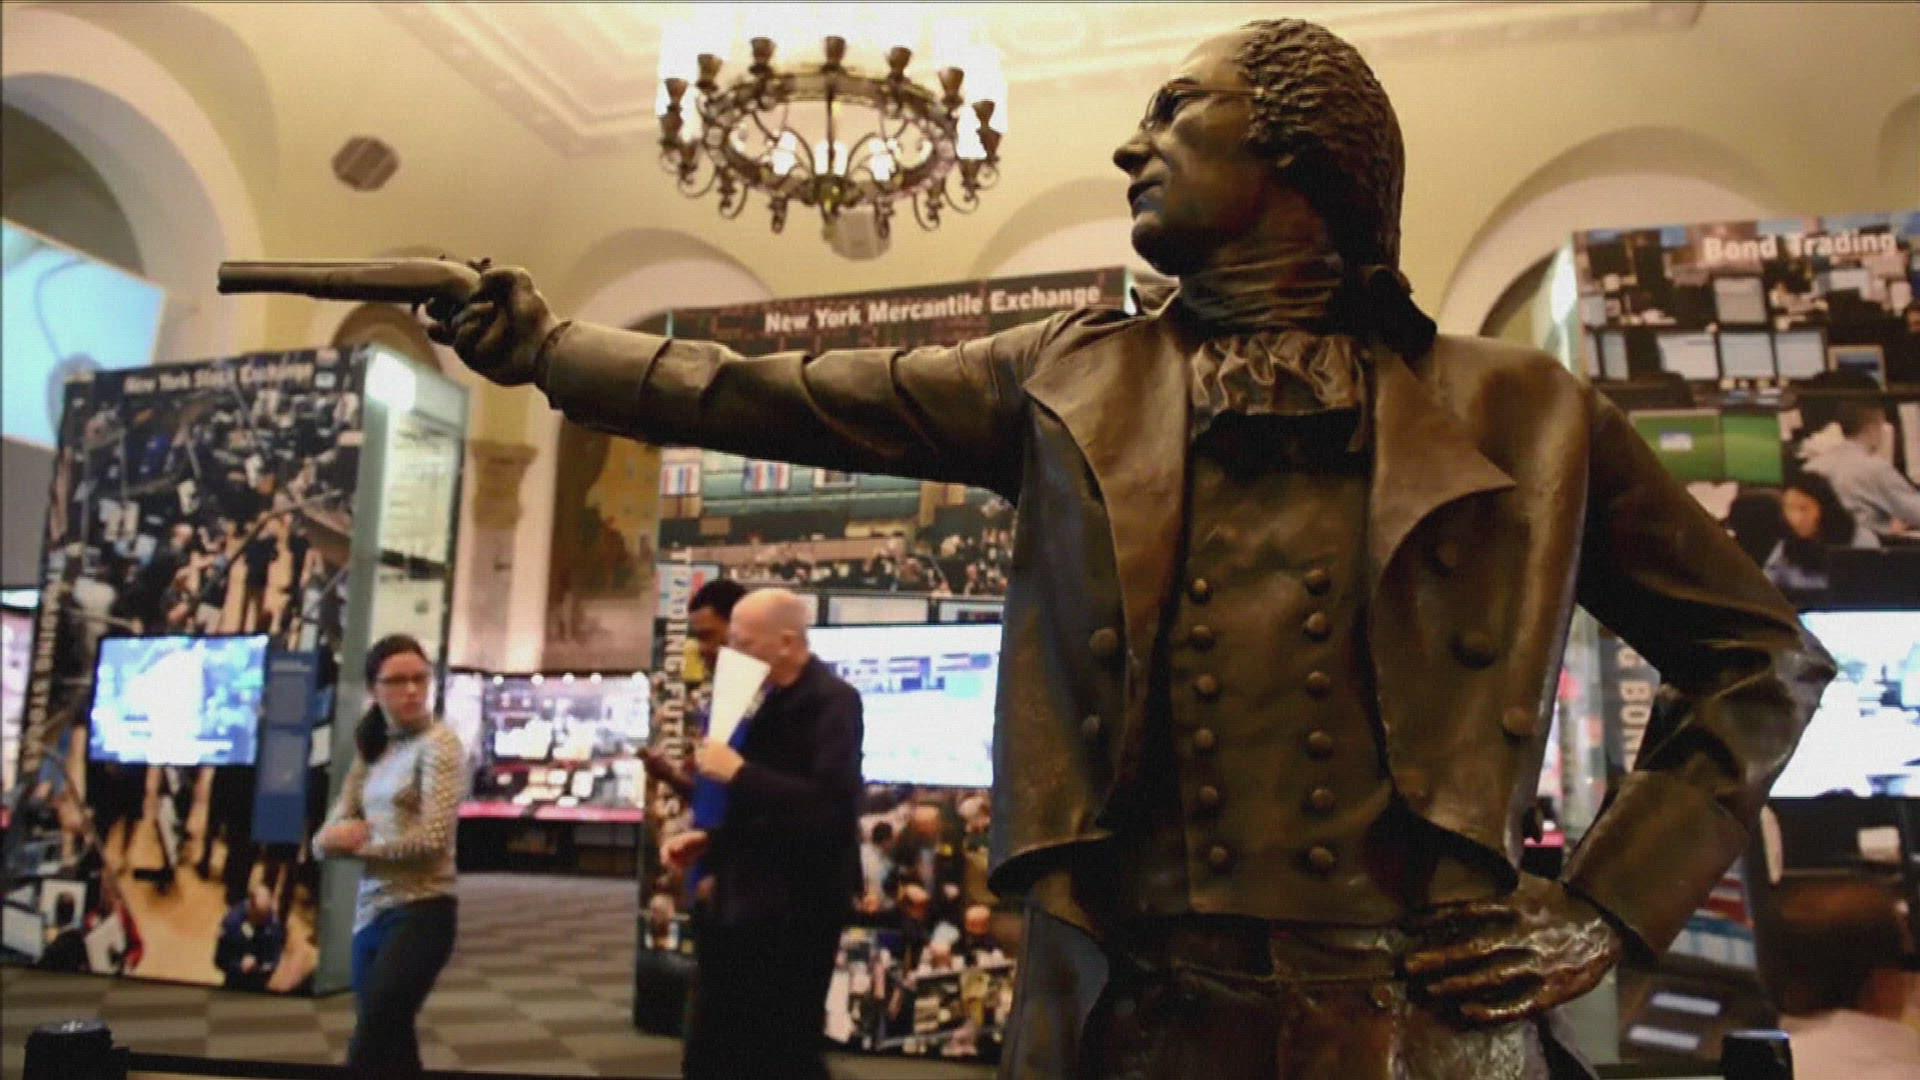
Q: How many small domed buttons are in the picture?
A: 12